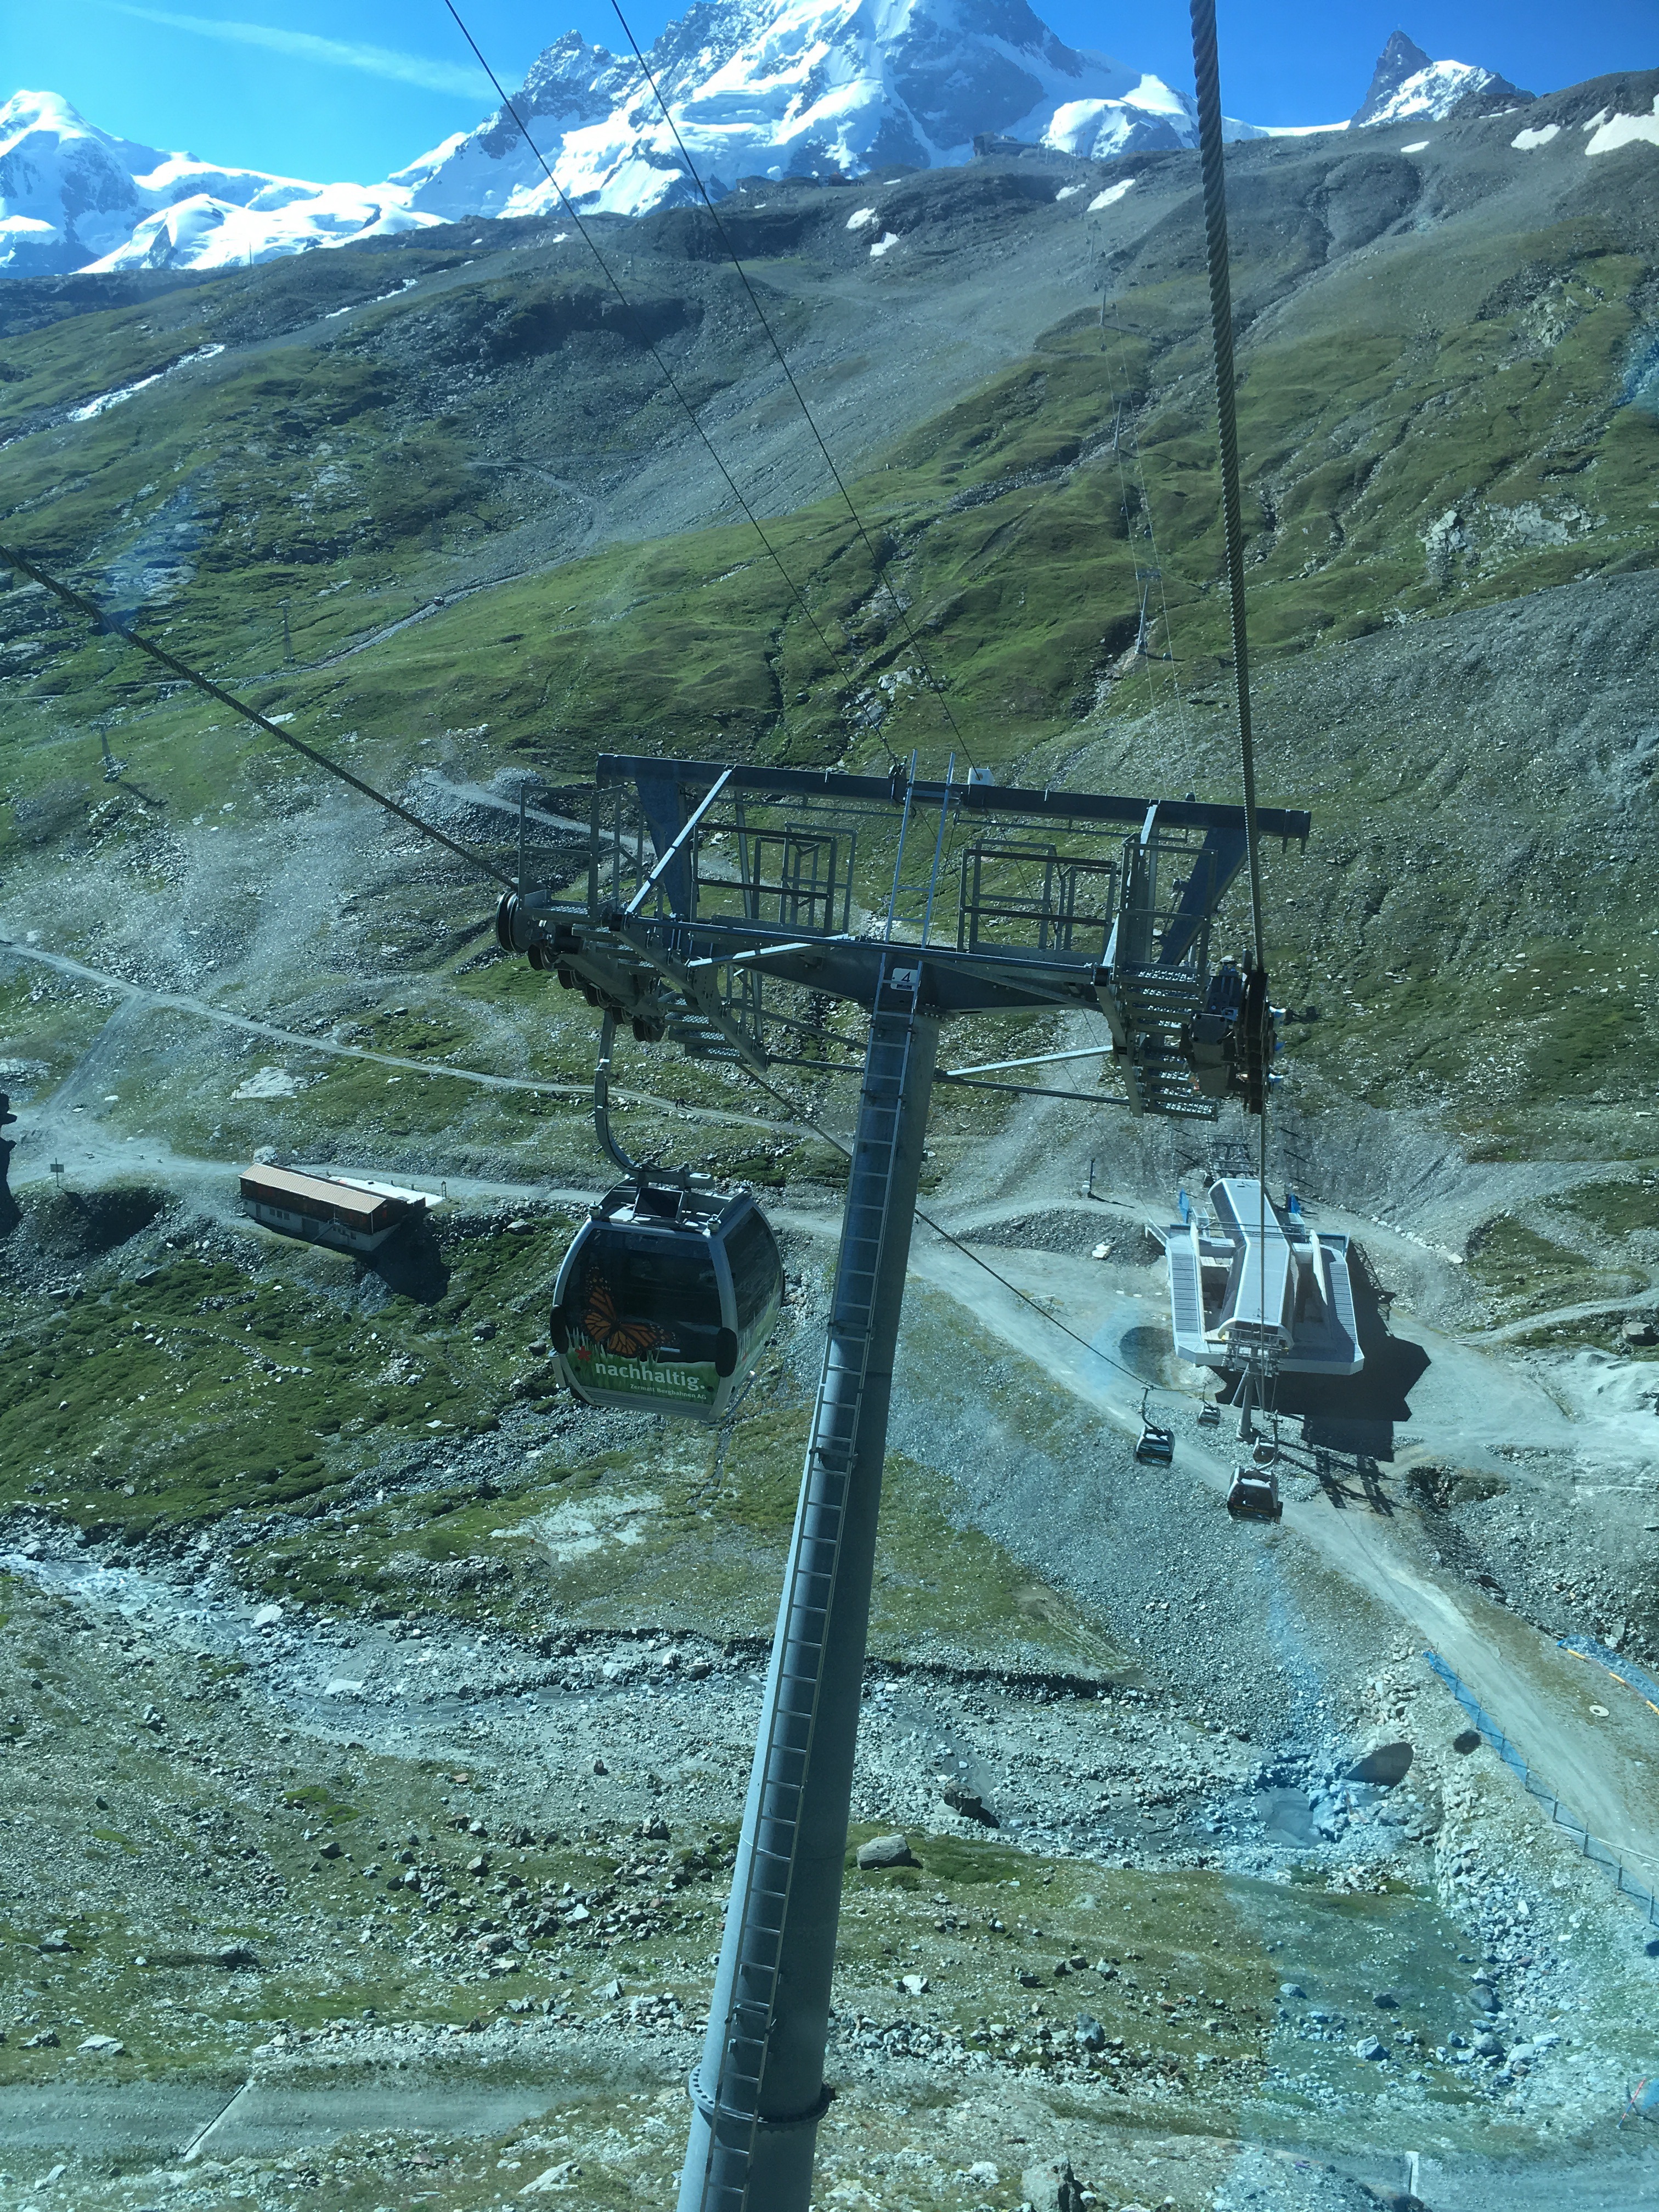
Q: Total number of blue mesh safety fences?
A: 2